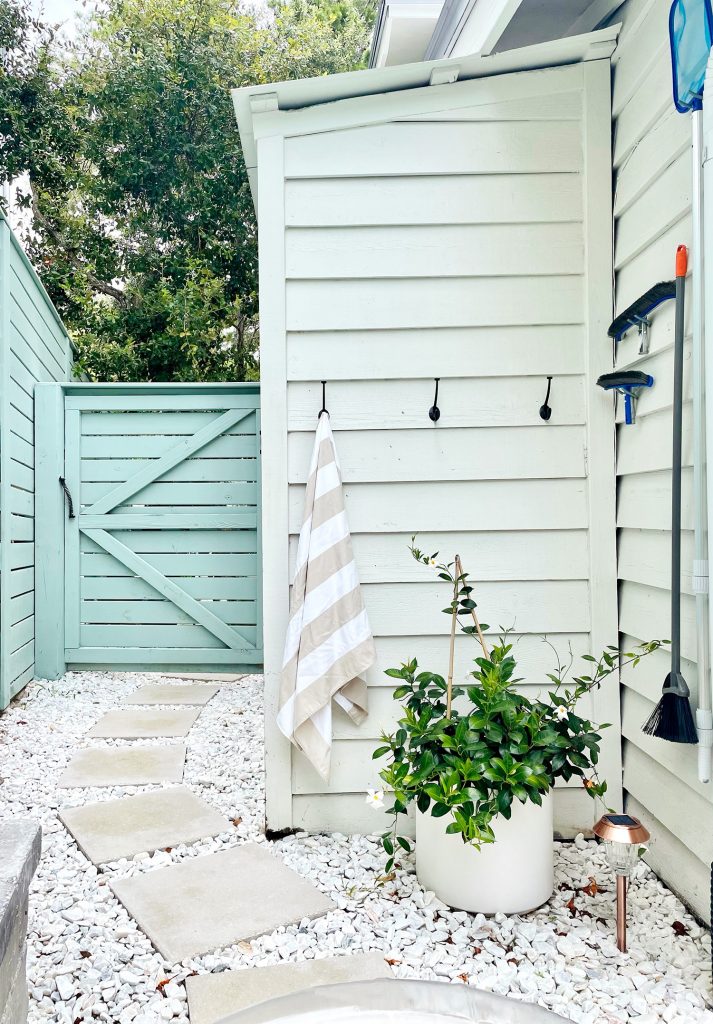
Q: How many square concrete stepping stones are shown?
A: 7